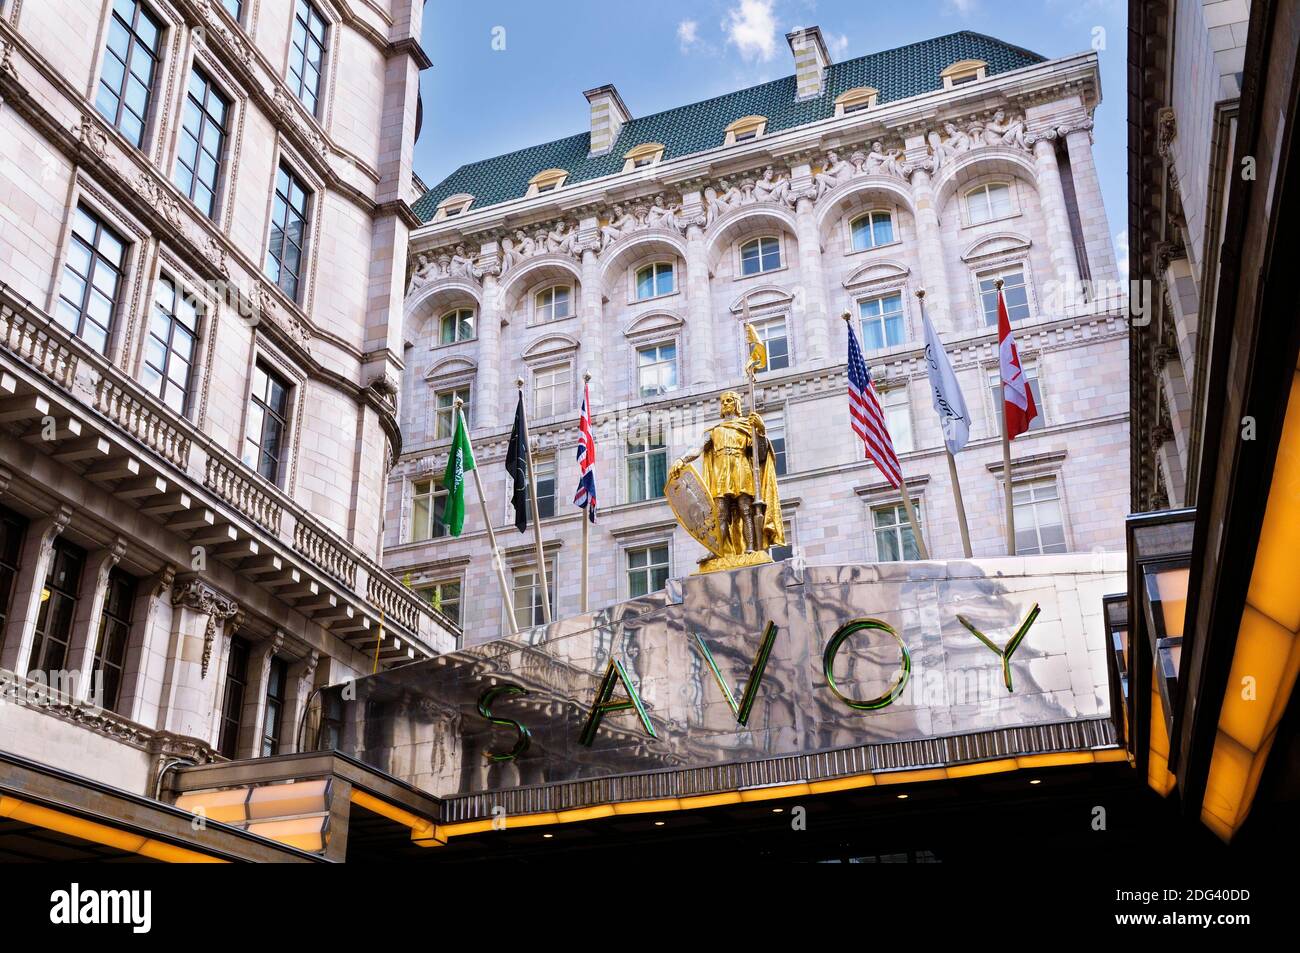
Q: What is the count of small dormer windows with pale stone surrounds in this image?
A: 6